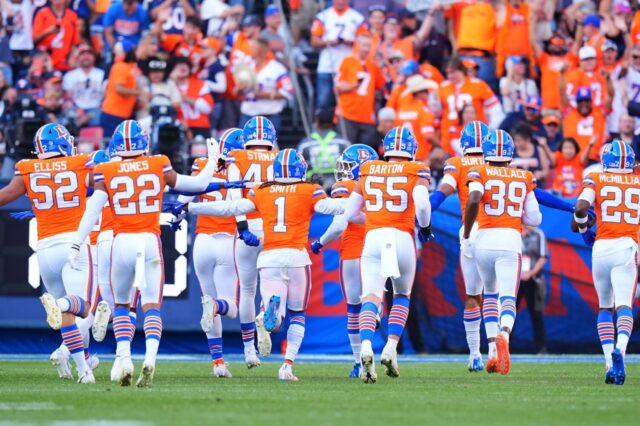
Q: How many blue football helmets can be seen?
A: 11